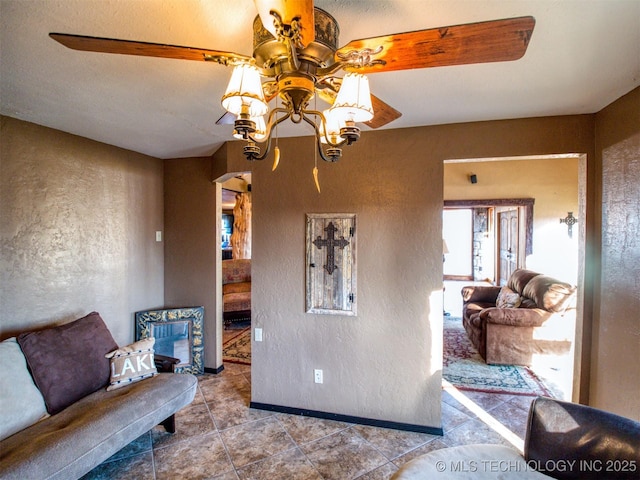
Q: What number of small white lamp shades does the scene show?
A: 4